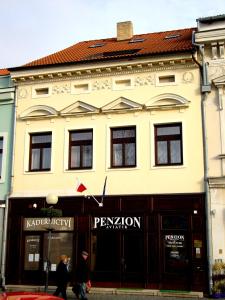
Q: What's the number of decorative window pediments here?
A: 4